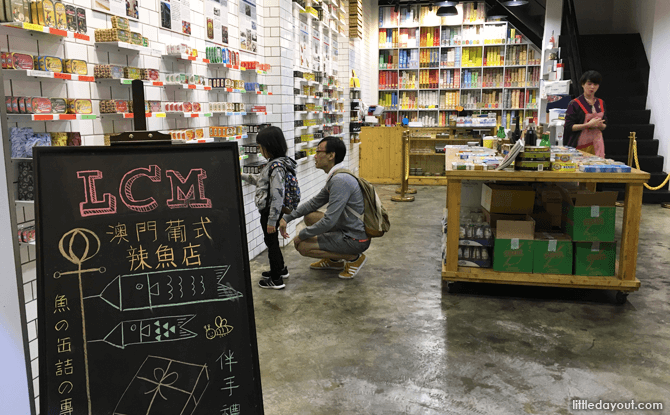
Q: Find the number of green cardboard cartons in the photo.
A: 4